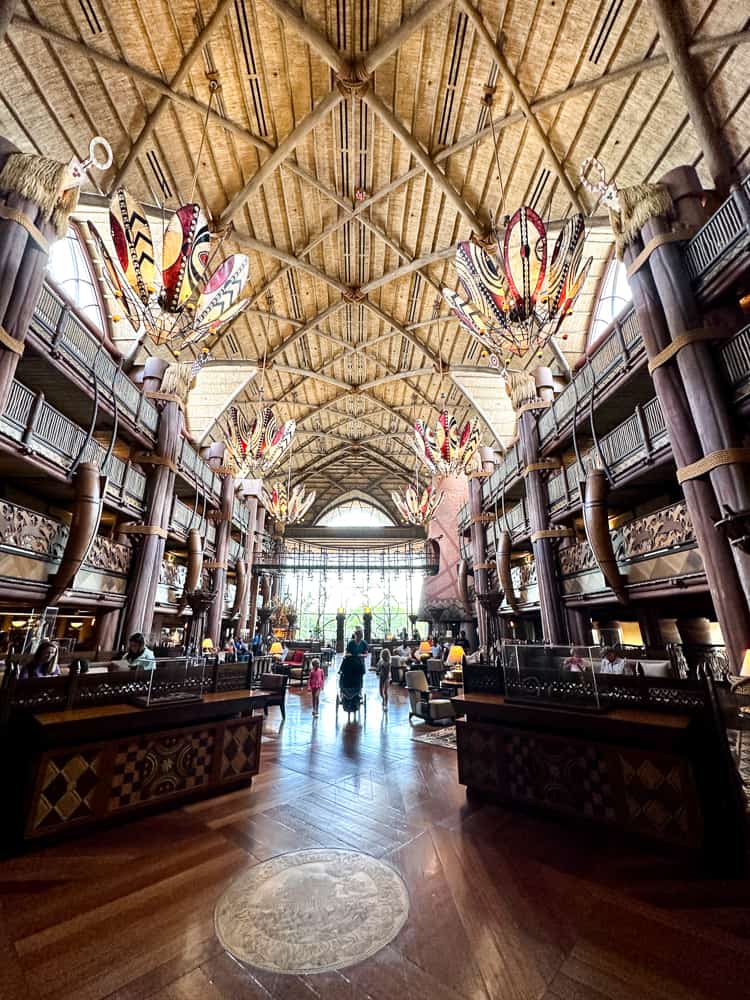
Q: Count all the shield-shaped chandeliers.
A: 6